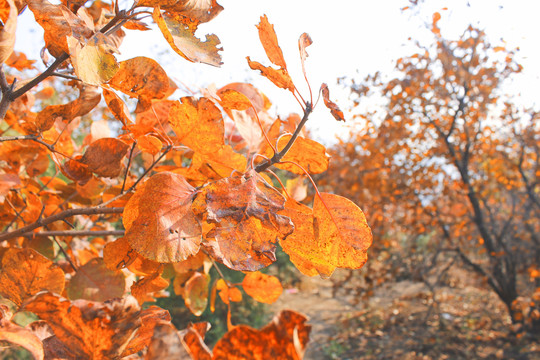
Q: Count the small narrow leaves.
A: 4